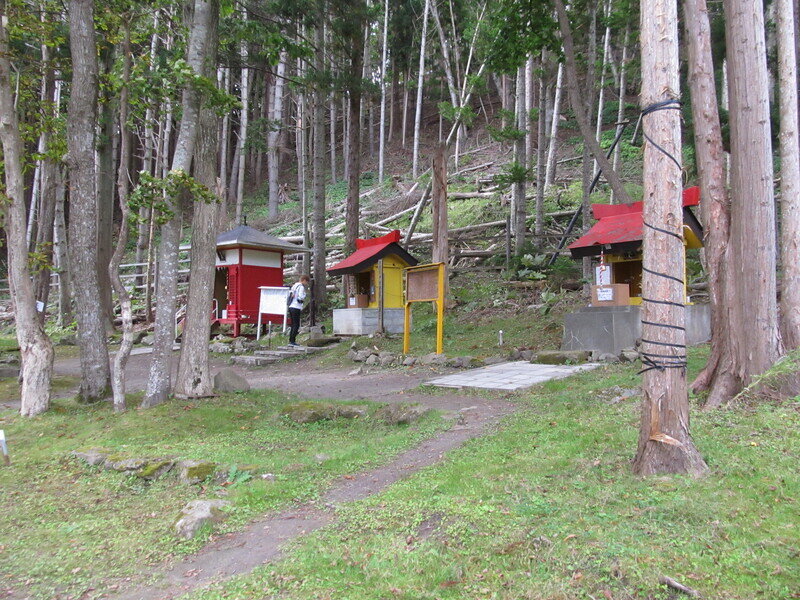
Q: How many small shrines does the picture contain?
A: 3